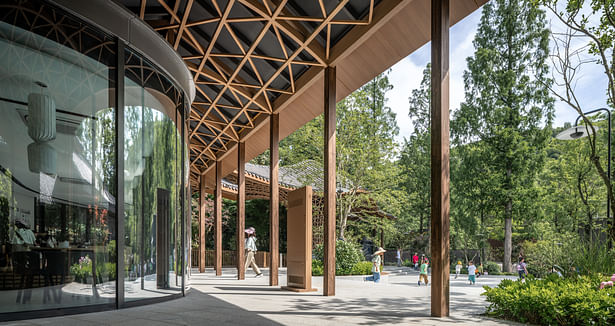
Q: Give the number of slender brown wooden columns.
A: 6